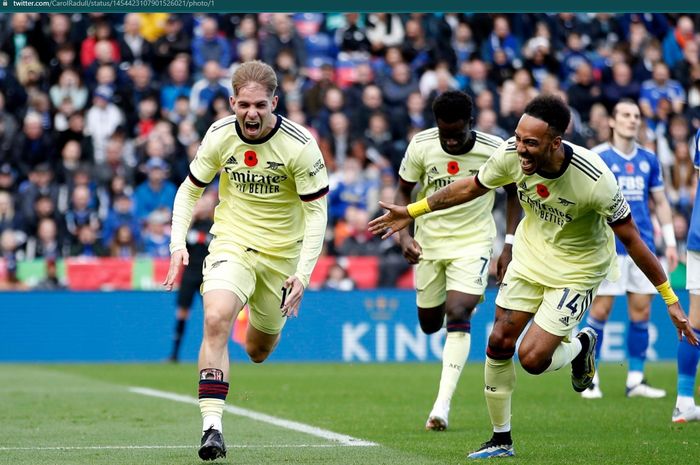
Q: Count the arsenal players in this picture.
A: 3